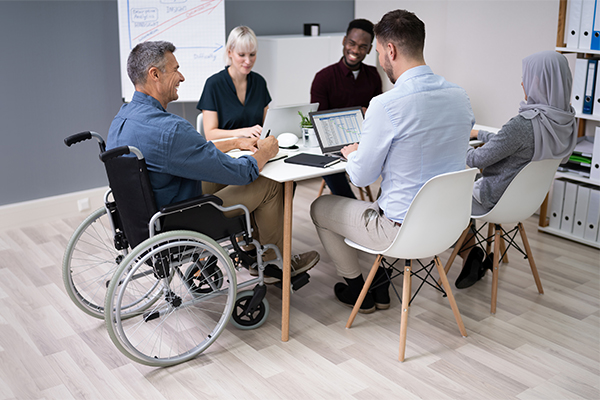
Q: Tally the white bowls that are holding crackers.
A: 0